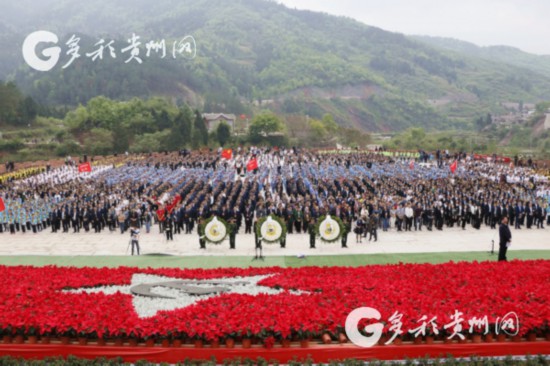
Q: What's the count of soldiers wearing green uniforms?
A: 6